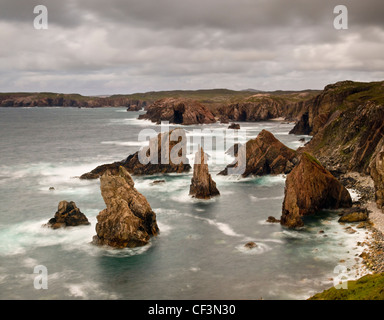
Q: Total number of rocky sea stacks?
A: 6